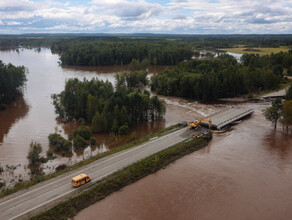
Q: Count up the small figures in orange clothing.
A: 3